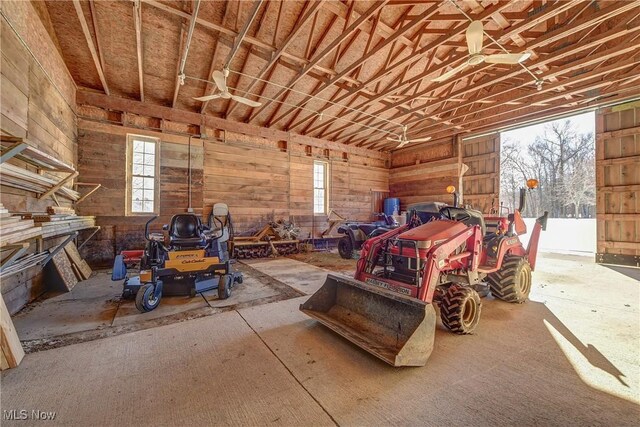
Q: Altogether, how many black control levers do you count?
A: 2